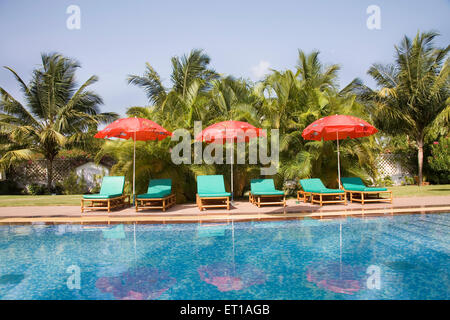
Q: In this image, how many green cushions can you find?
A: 6